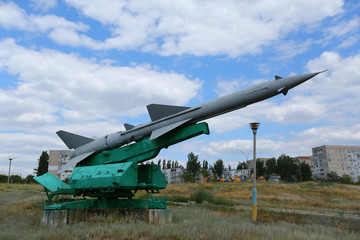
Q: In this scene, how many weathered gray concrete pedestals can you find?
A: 2